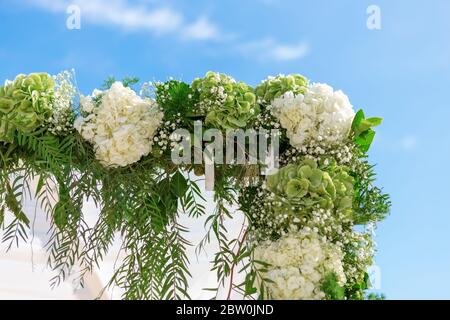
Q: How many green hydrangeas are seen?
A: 4